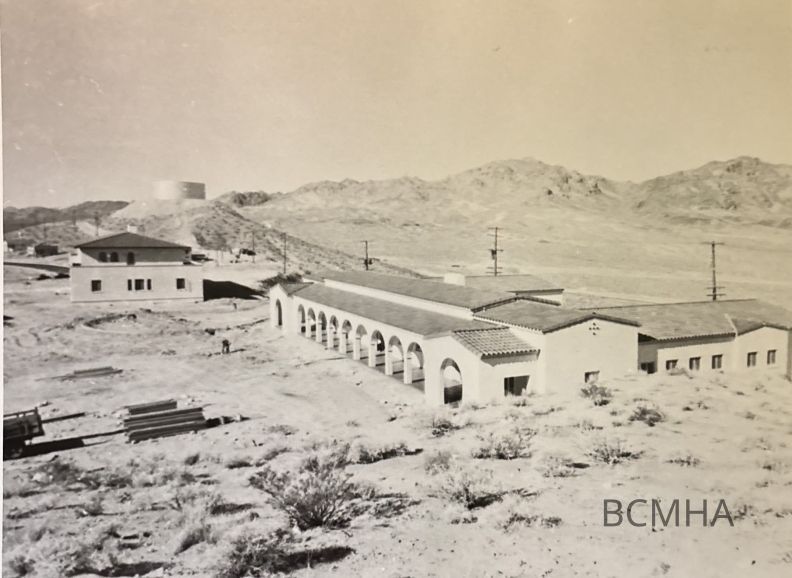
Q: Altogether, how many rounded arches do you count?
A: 11